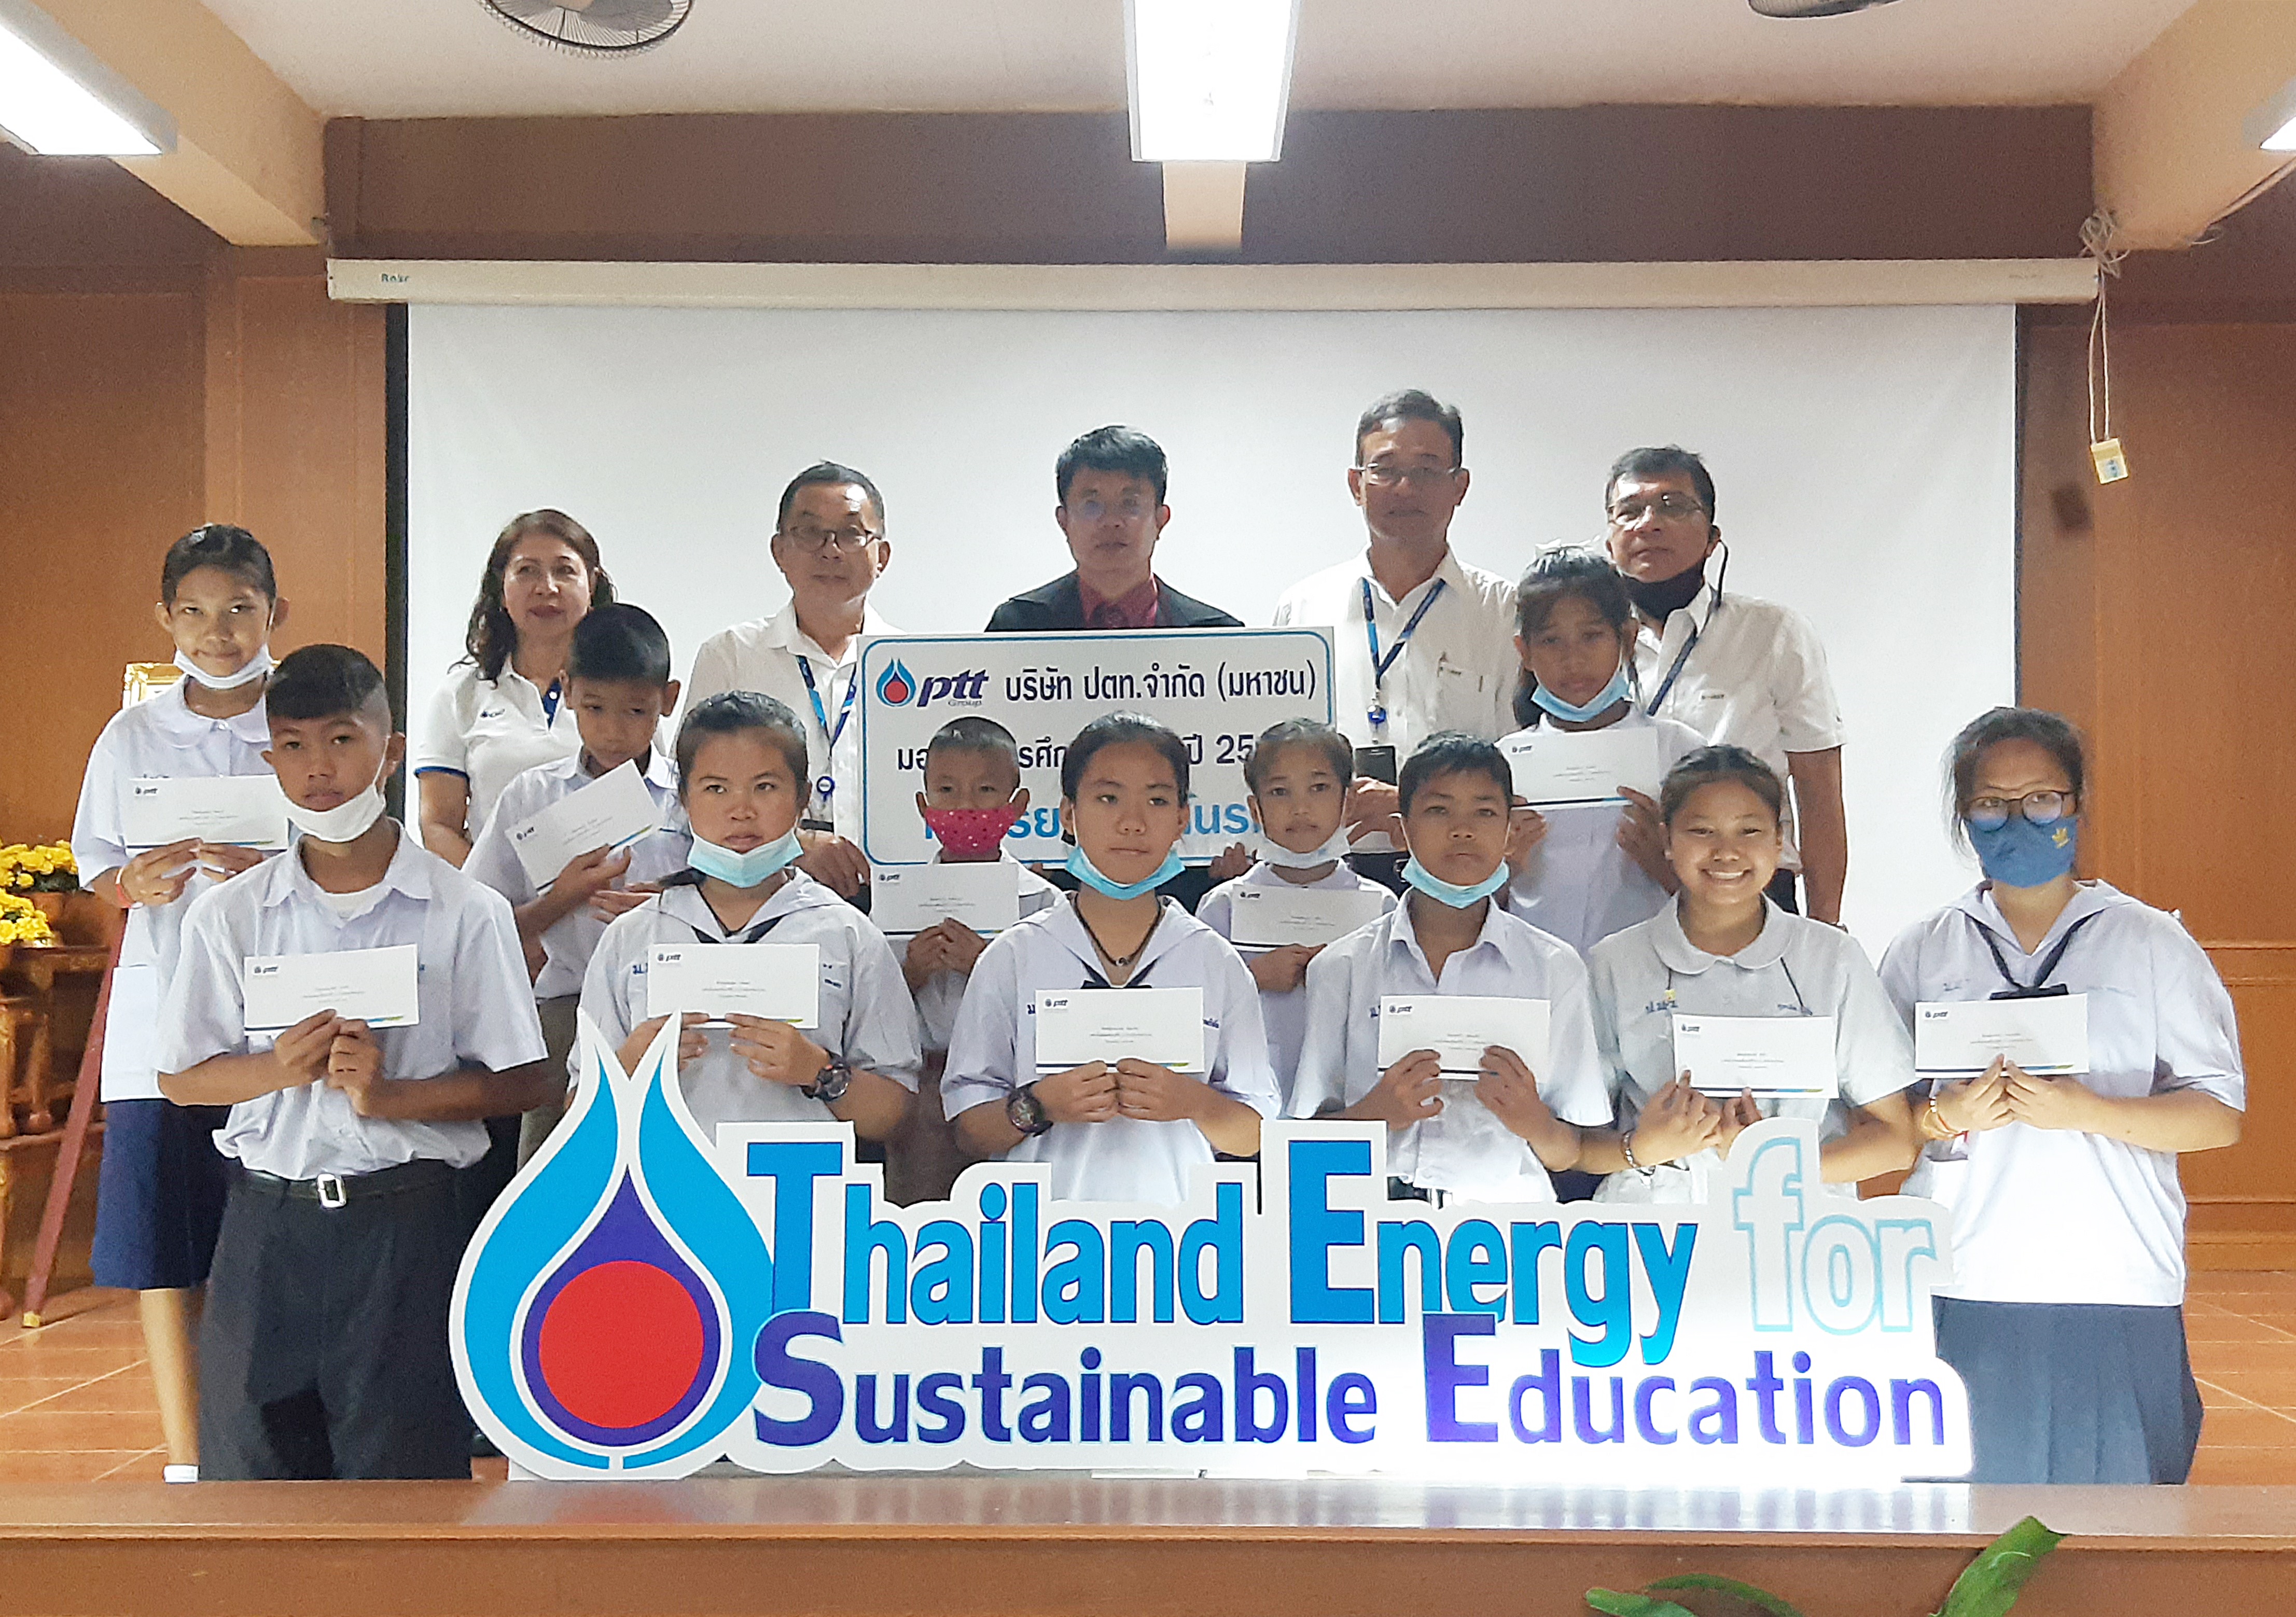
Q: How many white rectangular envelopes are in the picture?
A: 11